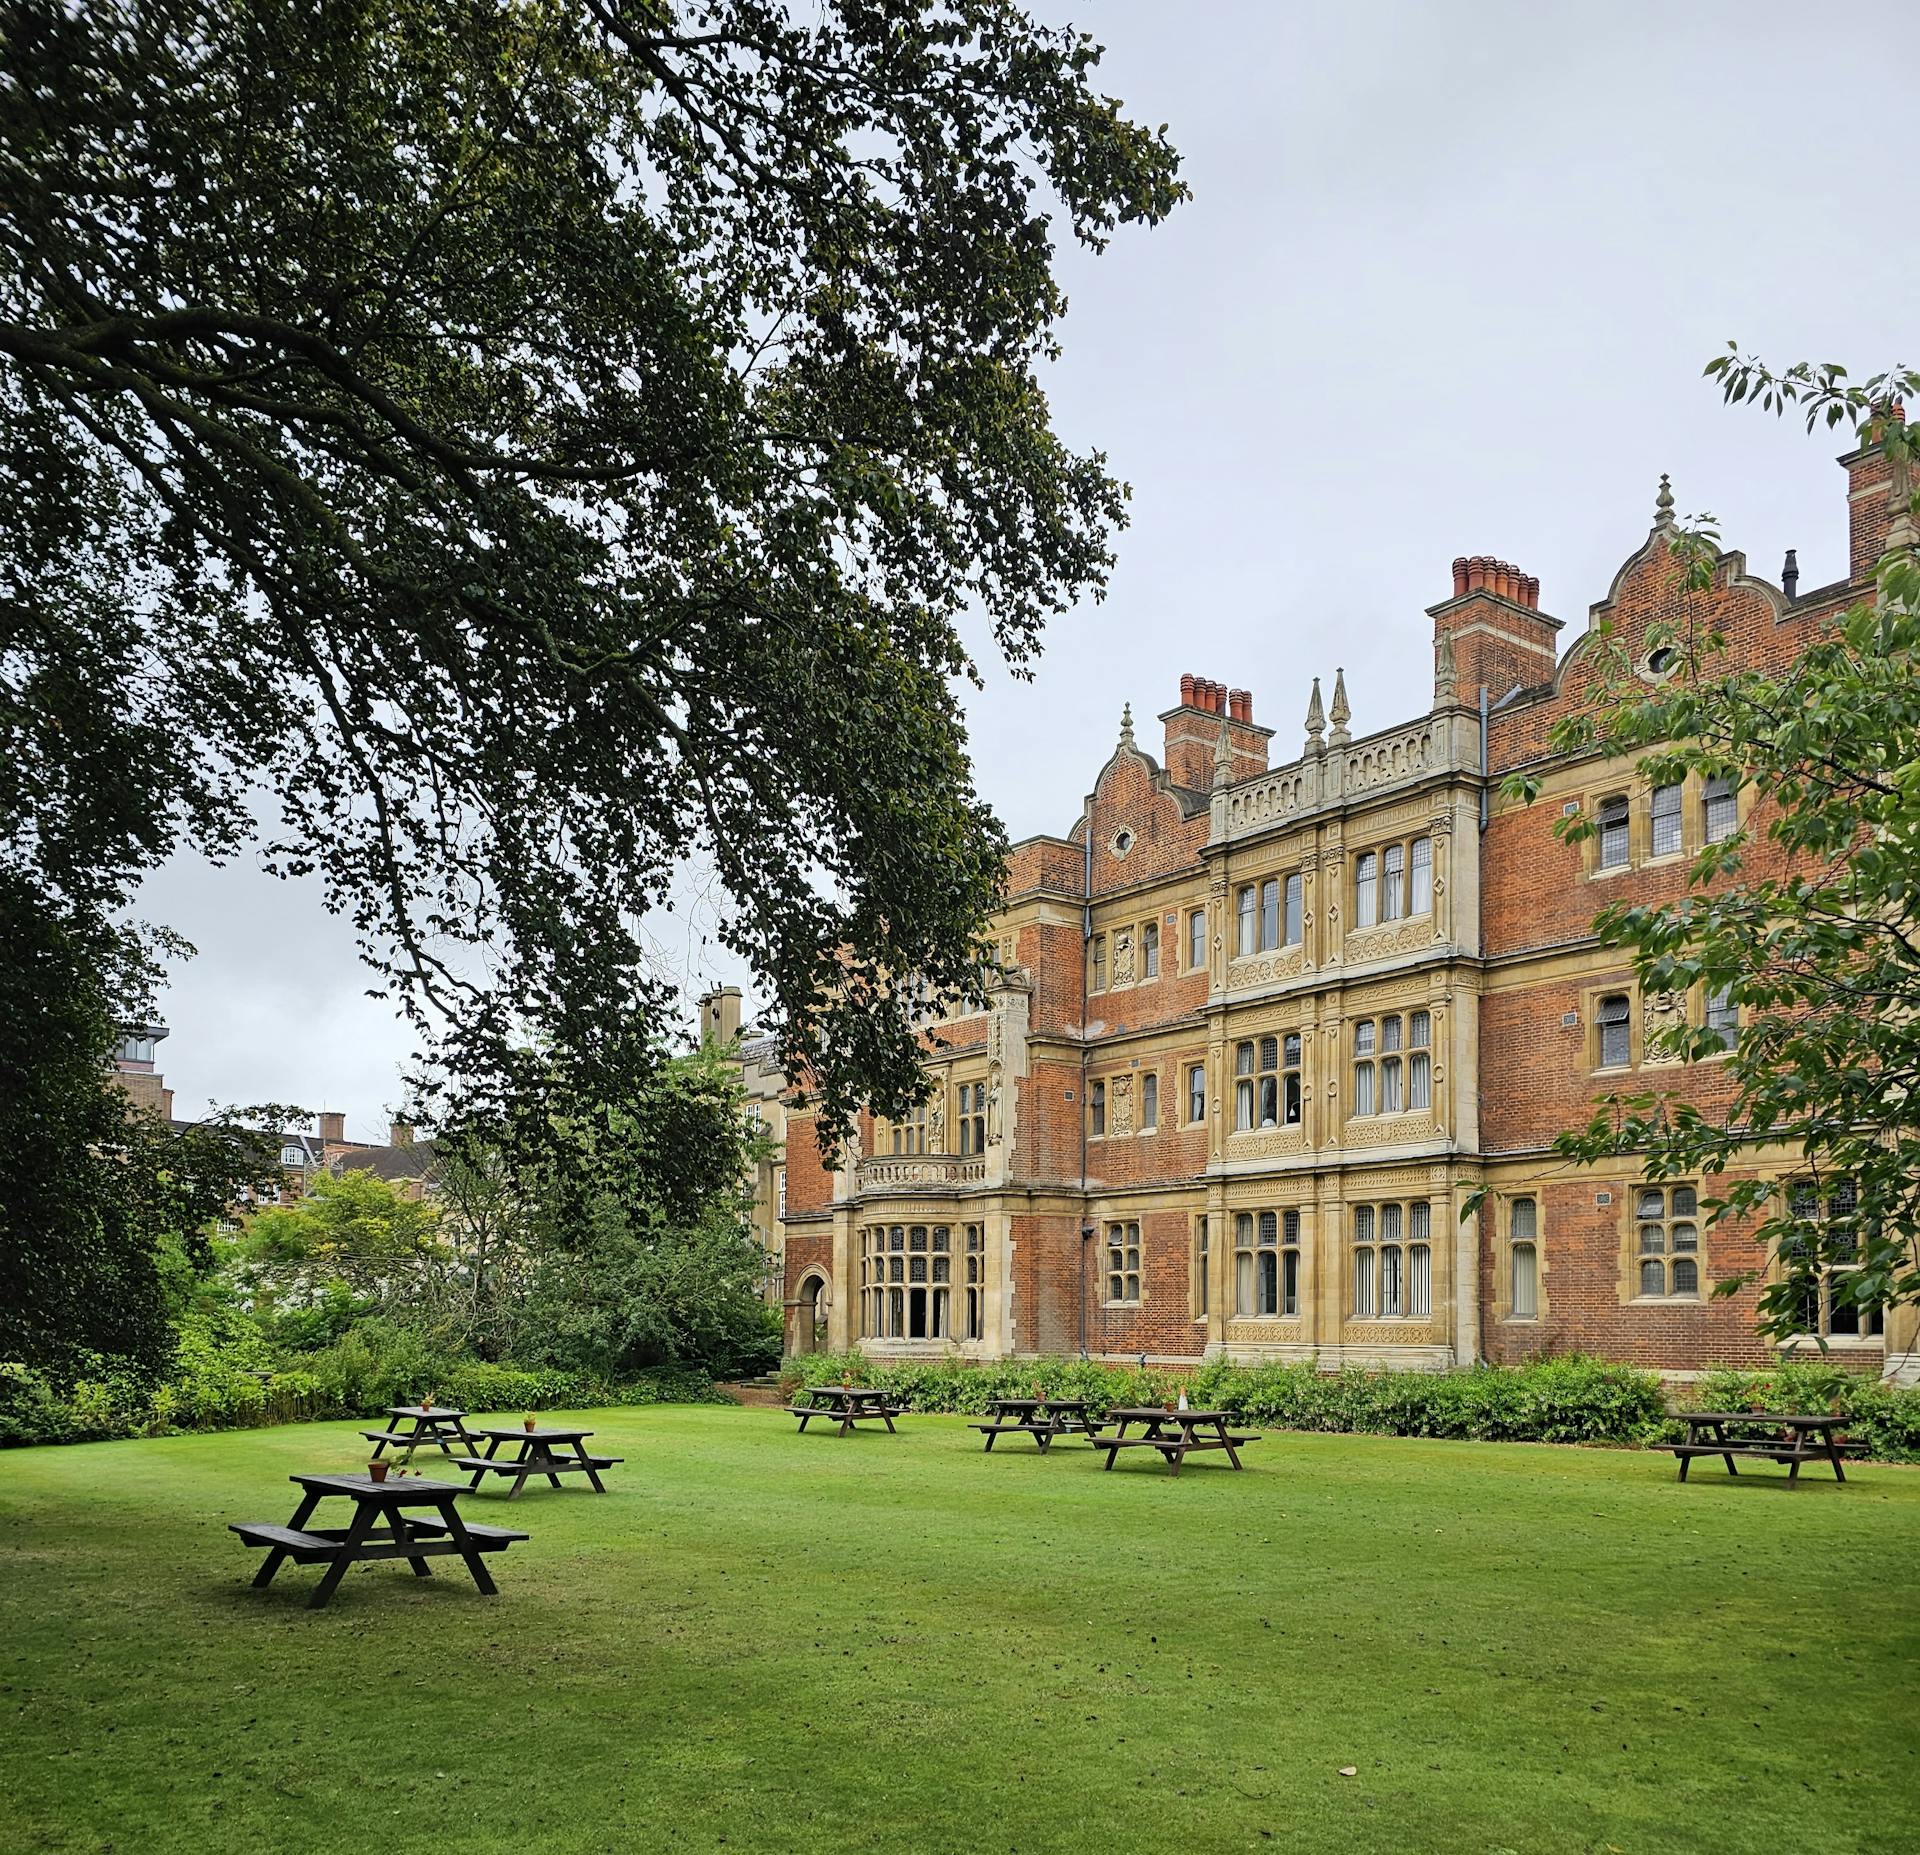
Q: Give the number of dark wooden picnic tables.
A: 7